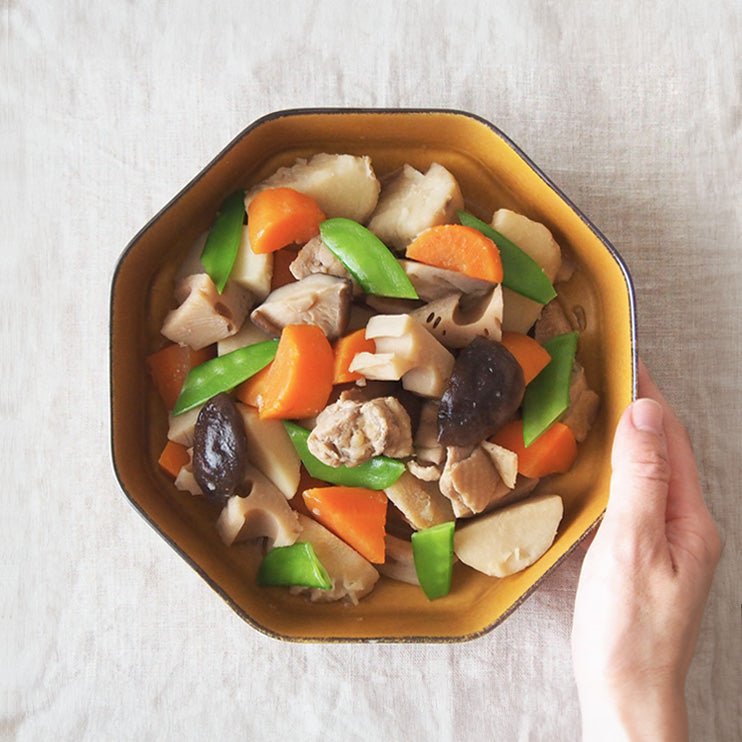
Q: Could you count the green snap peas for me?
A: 8